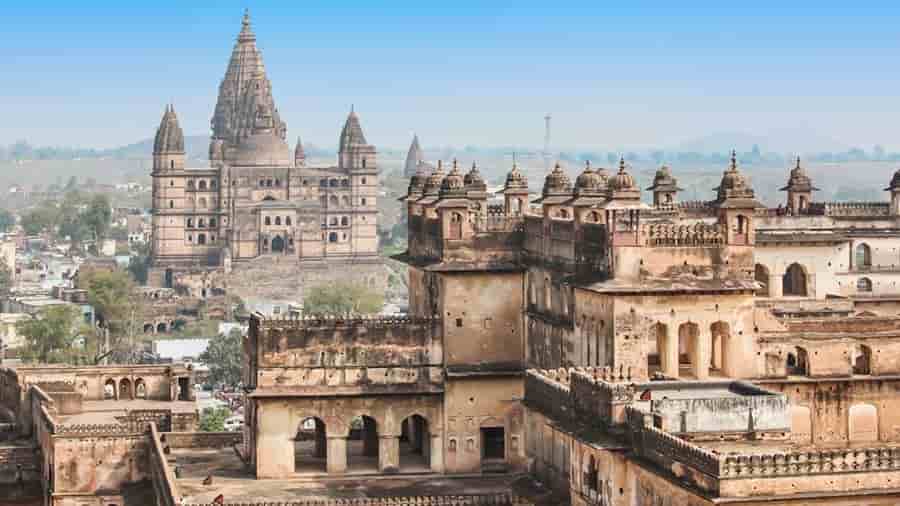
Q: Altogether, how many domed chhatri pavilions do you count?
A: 12